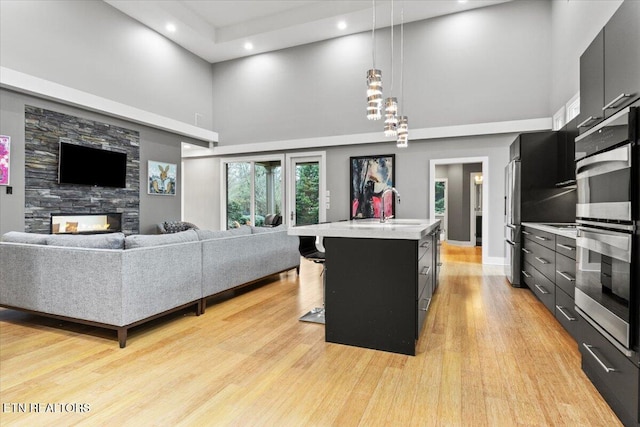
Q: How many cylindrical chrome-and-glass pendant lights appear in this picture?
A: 3